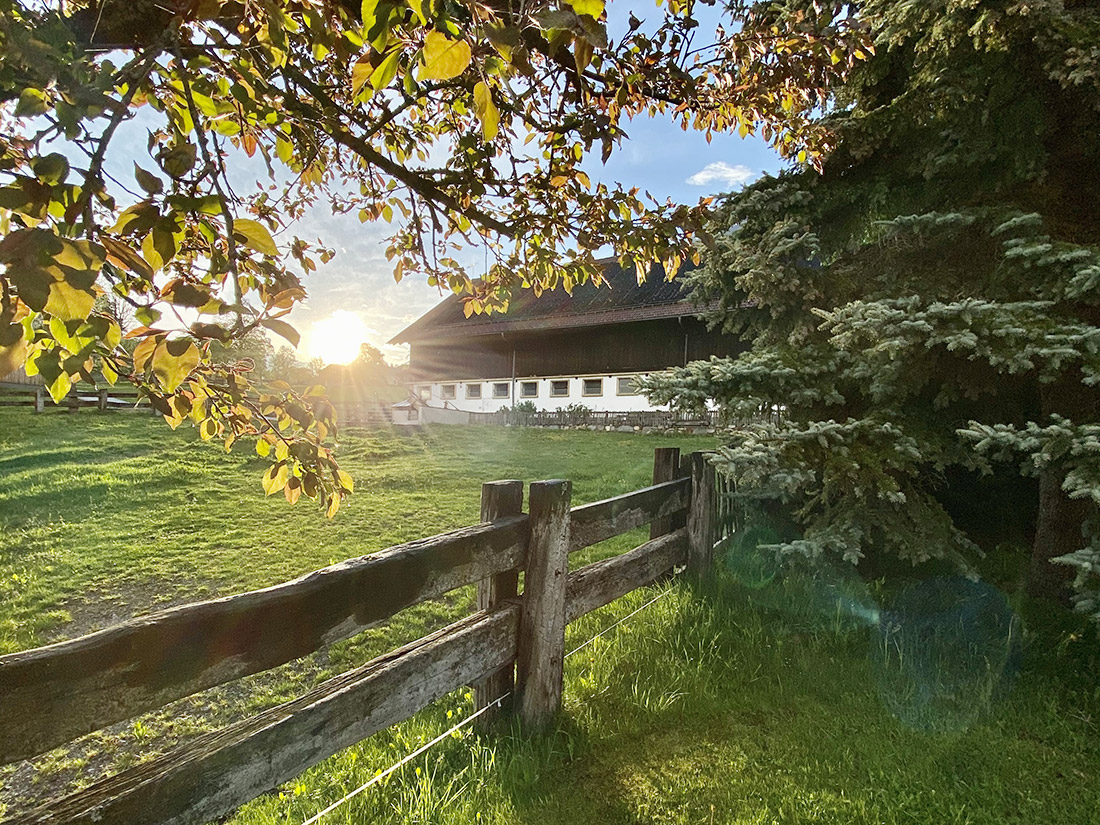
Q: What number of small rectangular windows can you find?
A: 8